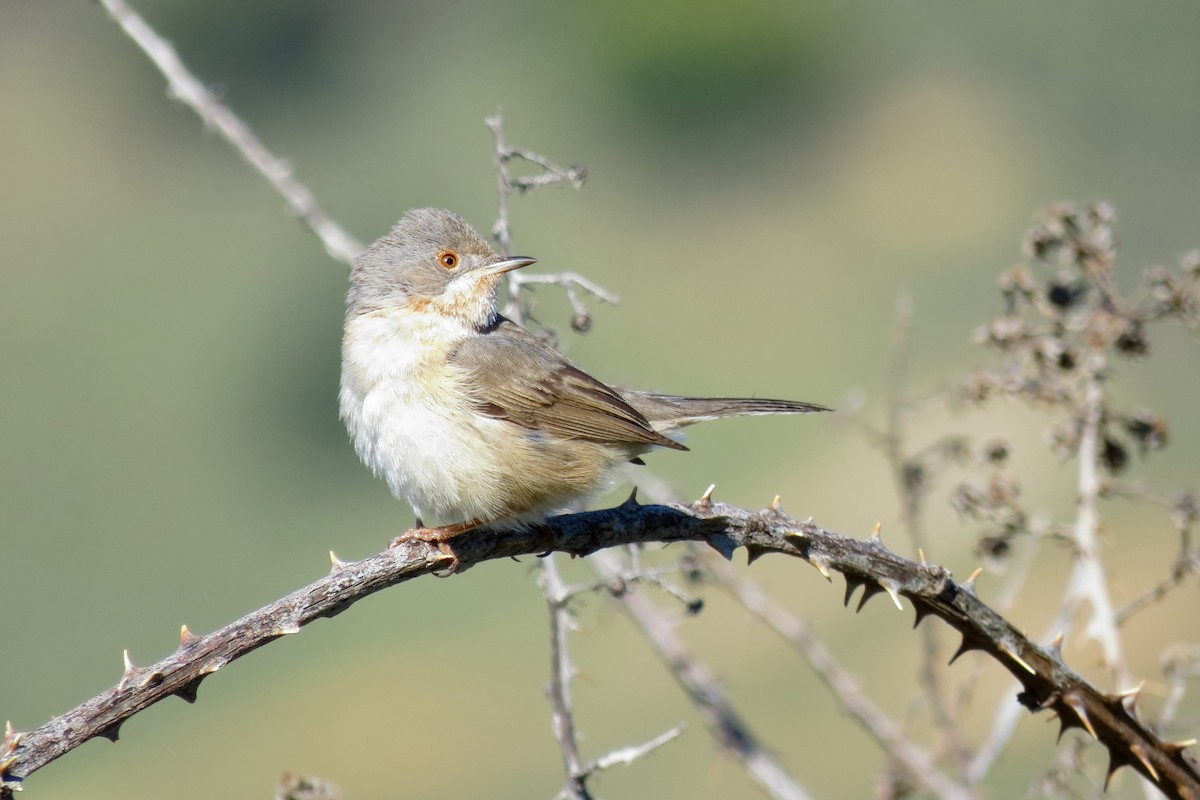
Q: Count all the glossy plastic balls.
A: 0